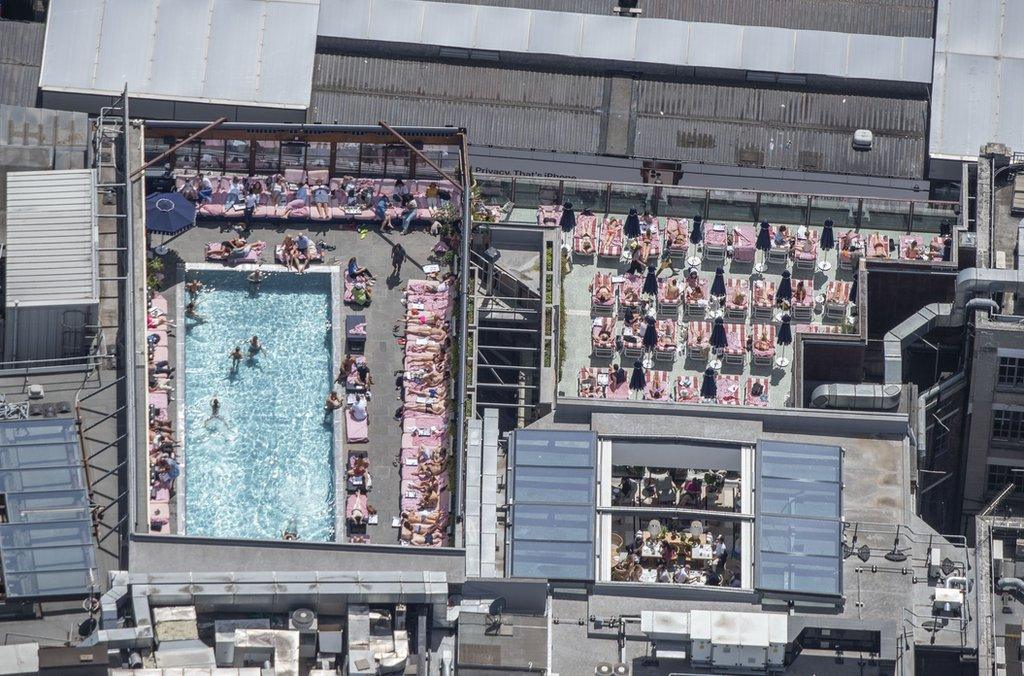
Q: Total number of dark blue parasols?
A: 15